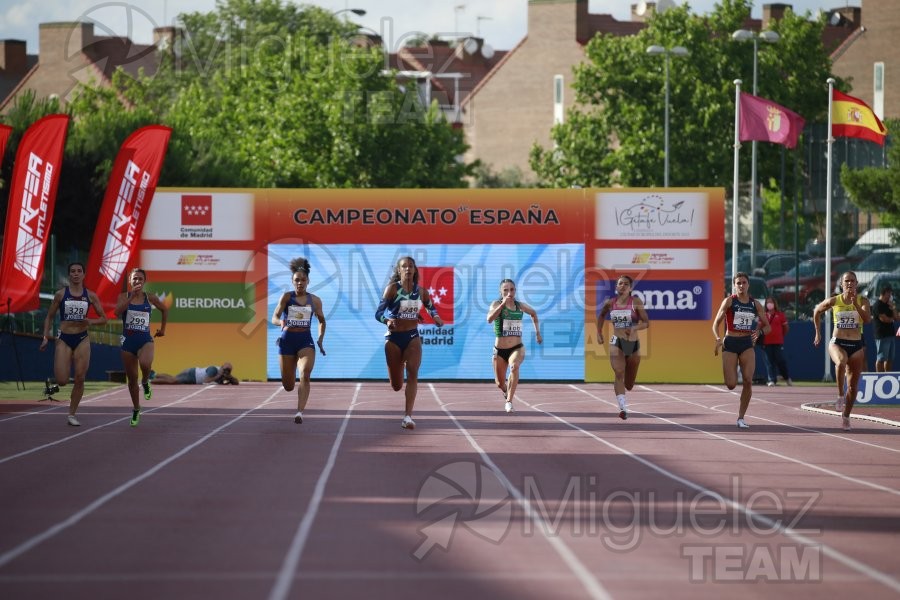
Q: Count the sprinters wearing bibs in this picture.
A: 8